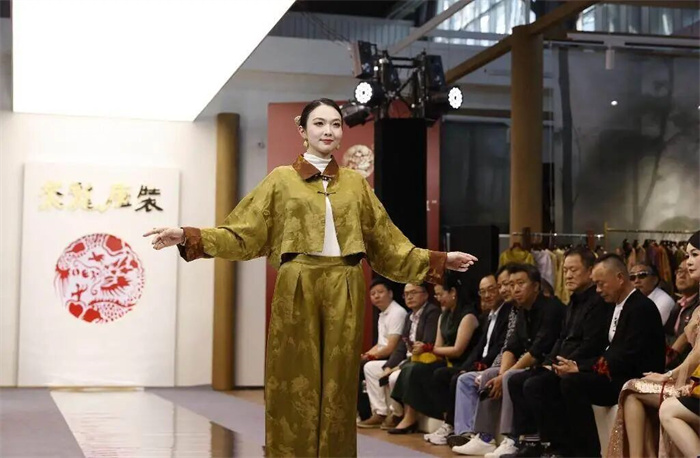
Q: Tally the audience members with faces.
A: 11